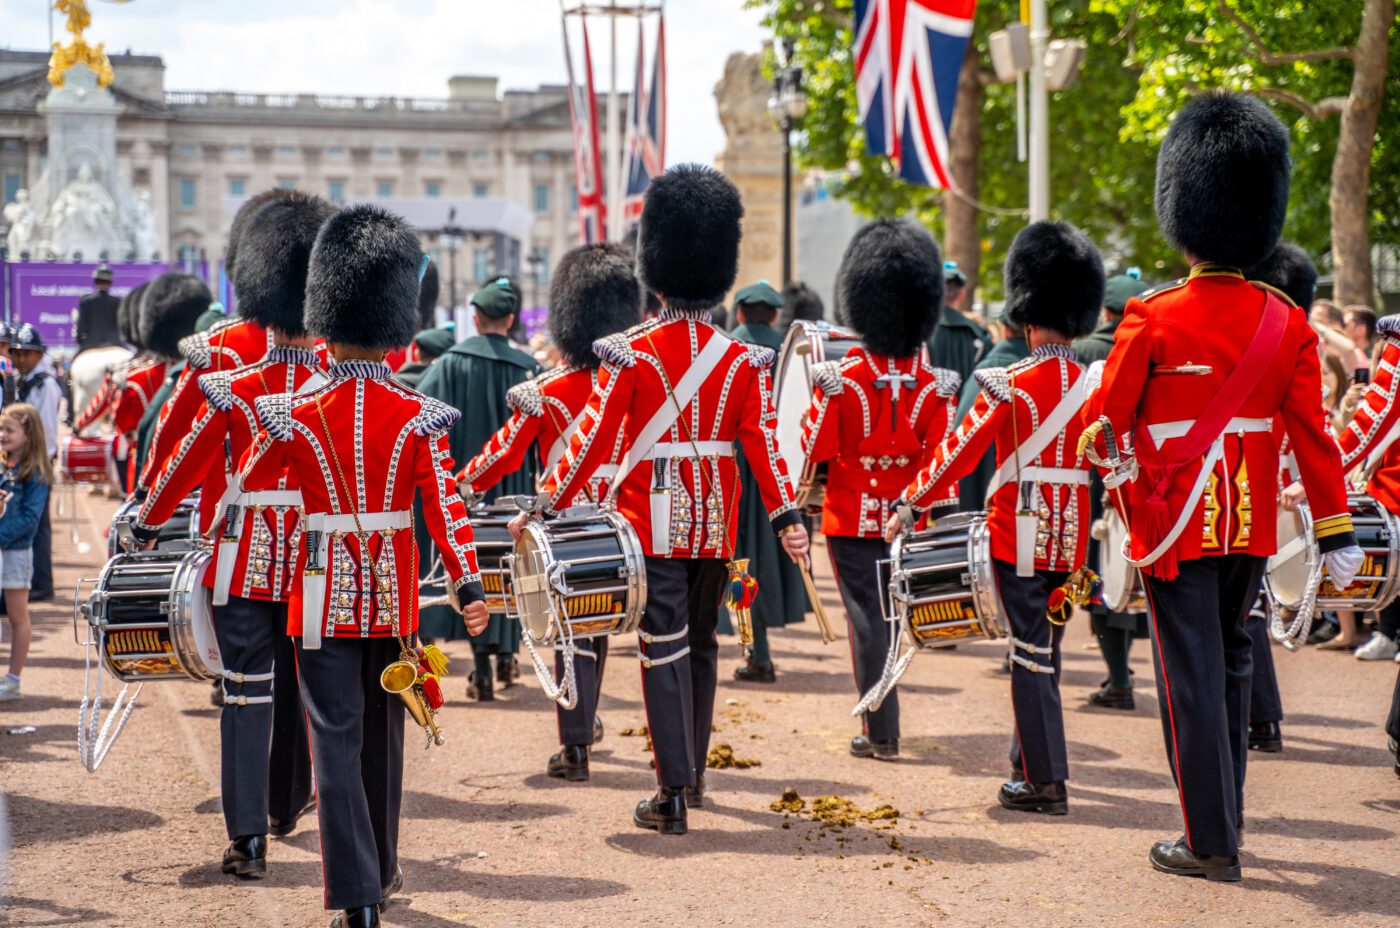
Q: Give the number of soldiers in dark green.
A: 7